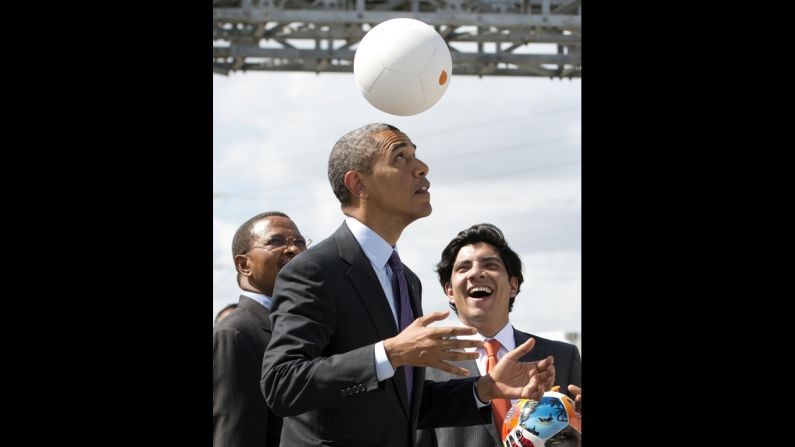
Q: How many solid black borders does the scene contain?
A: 2